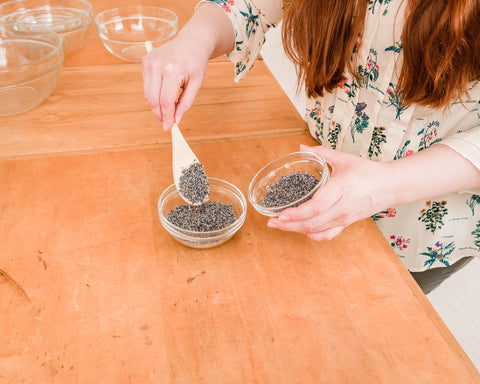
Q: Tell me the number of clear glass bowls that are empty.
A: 3